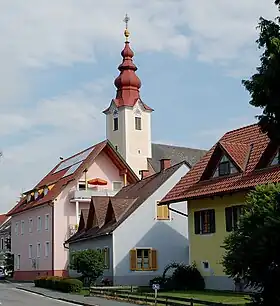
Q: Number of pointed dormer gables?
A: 5